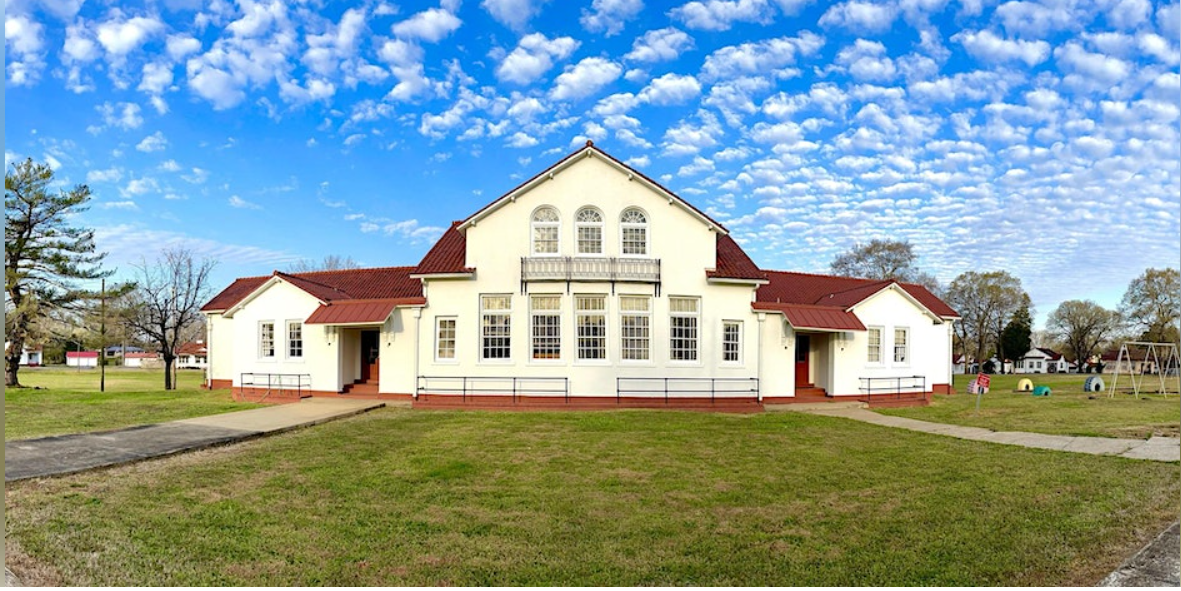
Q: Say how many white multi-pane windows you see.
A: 14